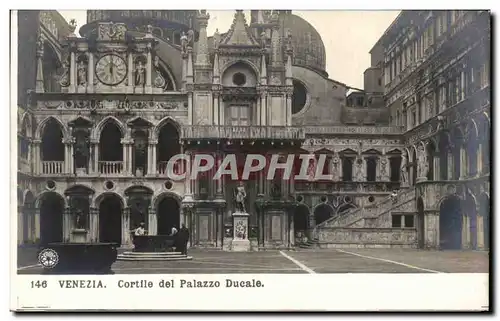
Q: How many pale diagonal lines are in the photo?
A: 2